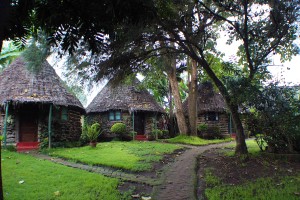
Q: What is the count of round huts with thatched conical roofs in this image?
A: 3